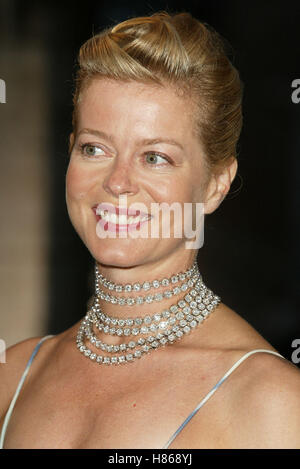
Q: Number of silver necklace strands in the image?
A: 6